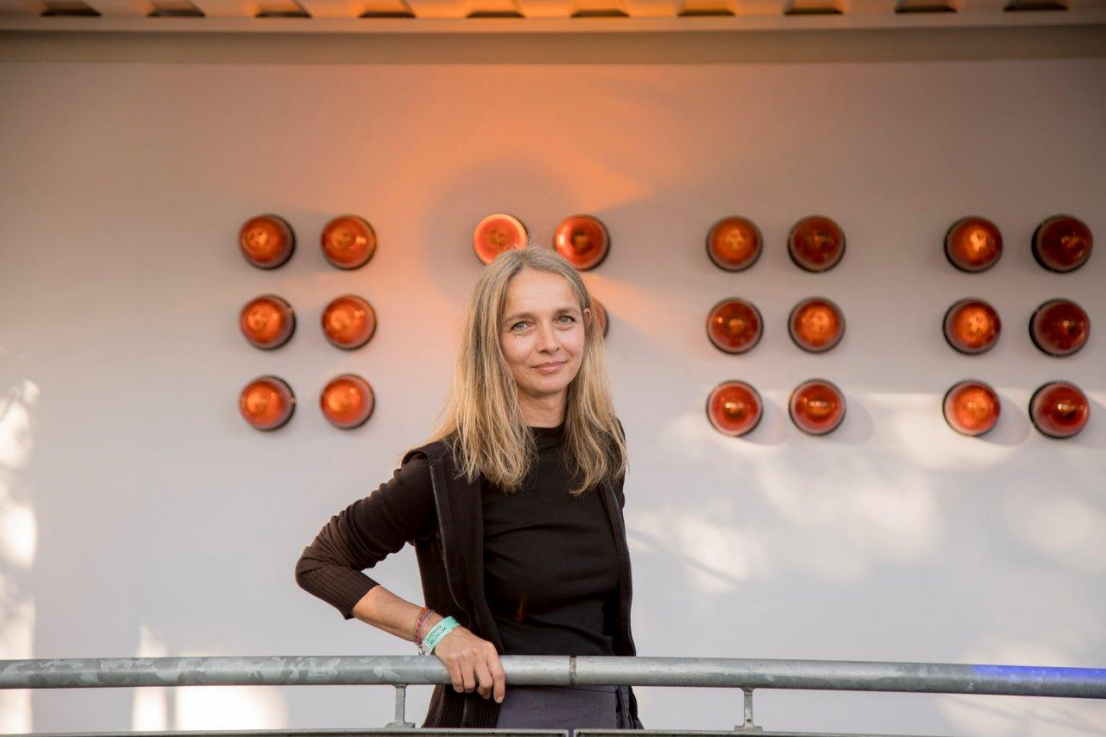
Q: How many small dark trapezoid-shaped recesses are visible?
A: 10